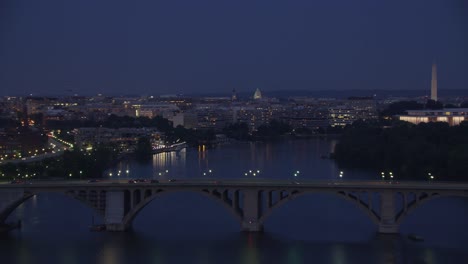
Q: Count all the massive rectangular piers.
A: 3